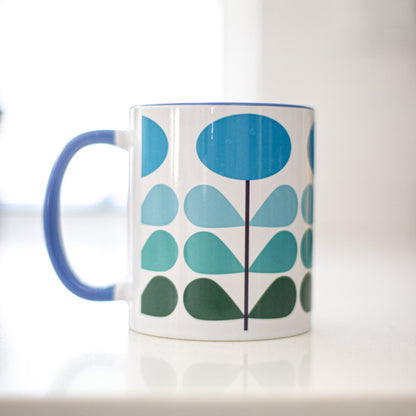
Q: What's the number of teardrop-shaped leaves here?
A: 12